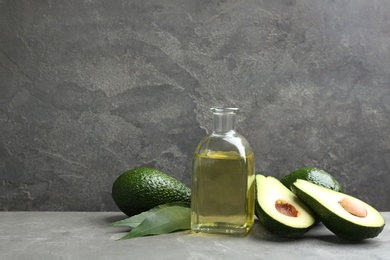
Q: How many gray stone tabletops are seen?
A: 1